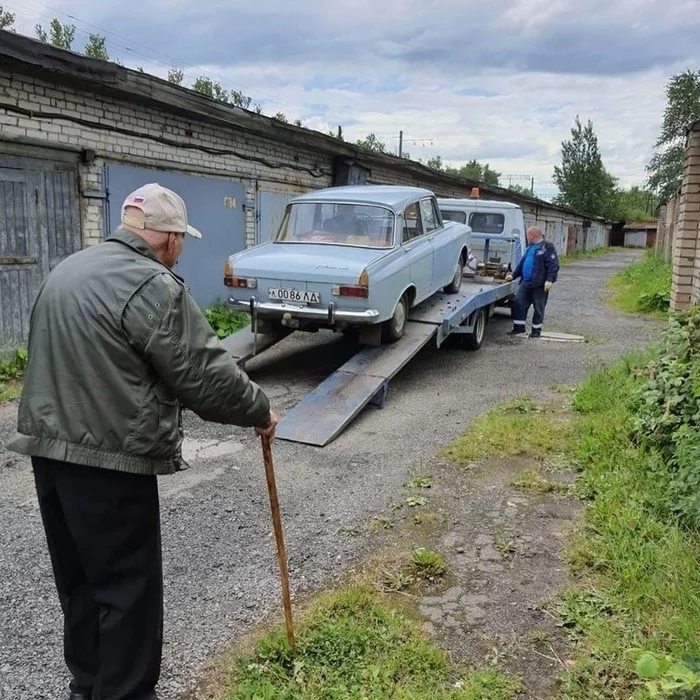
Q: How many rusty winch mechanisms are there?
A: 1